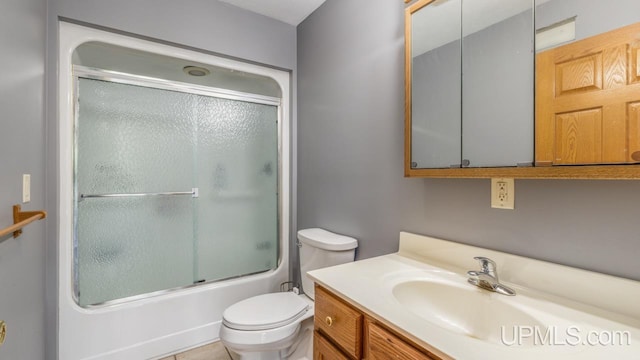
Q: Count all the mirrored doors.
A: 3